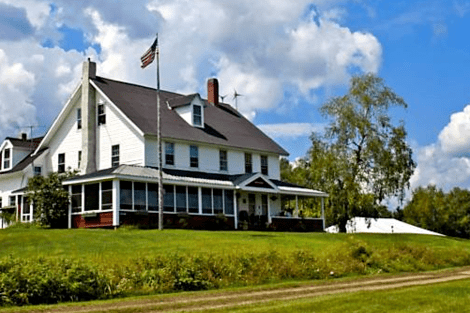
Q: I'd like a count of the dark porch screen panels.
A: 12